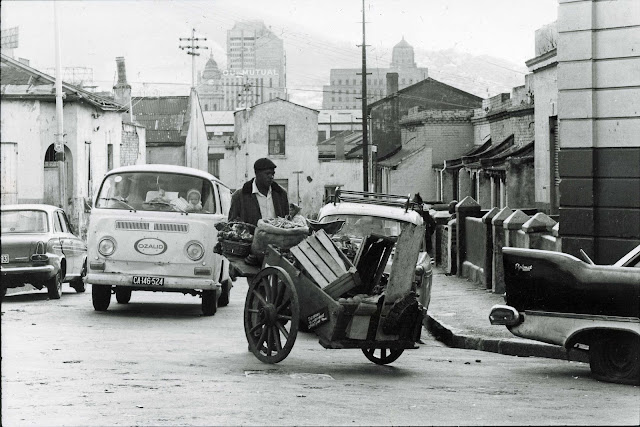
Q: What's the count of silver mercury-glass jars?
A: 0